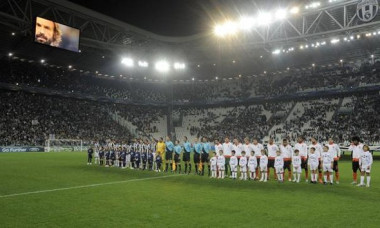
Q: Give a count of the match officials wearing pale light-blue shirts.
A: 5